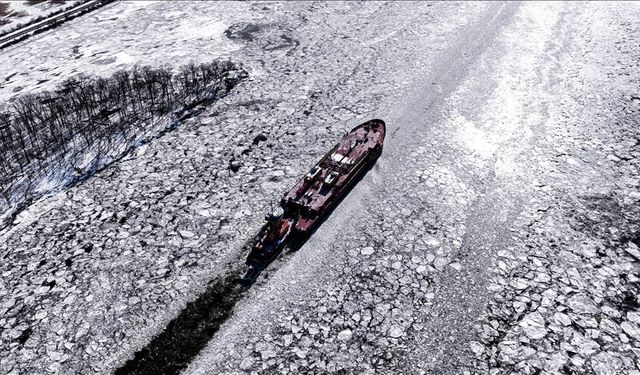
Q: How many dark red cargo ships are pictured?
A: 1